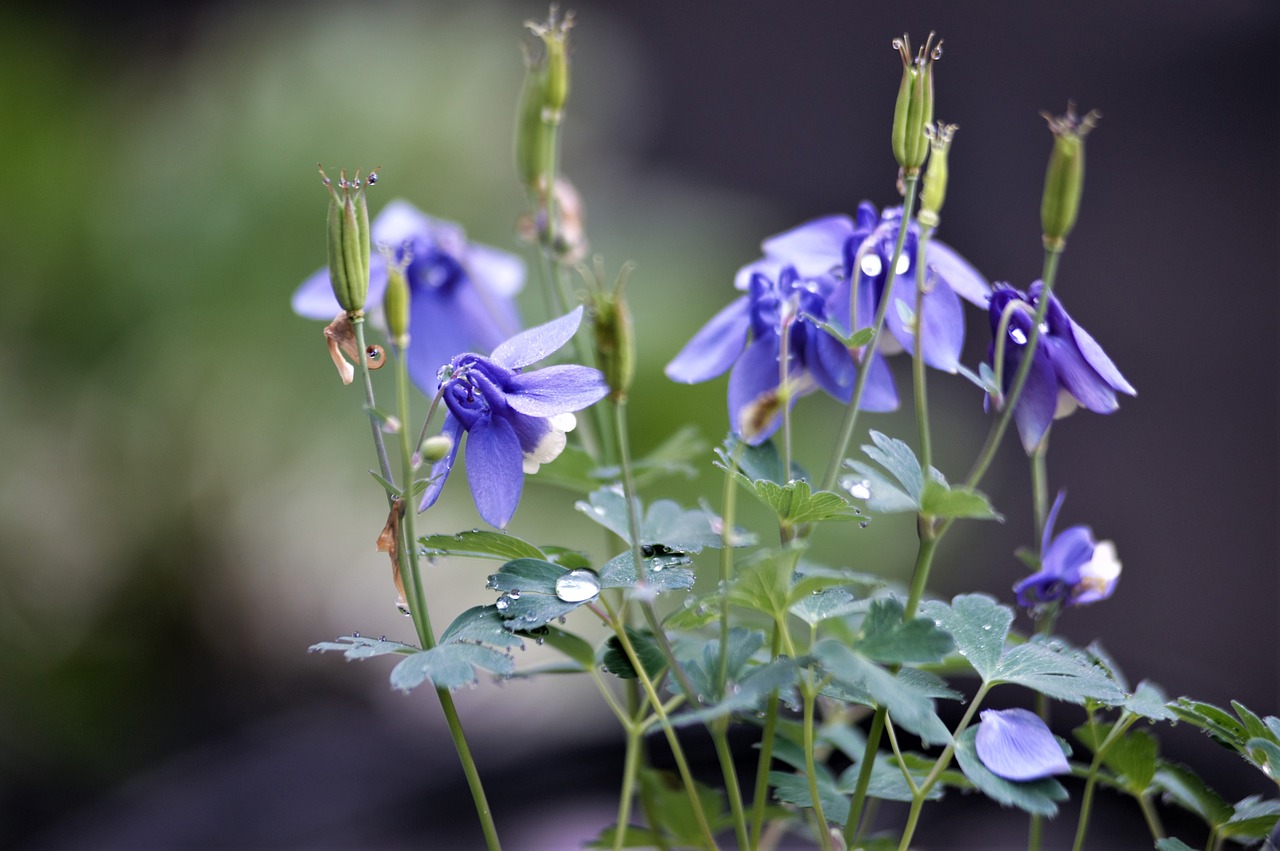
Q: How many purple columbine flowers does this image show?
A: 6